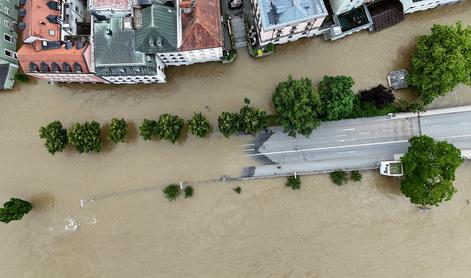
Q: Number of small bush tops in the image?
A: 6